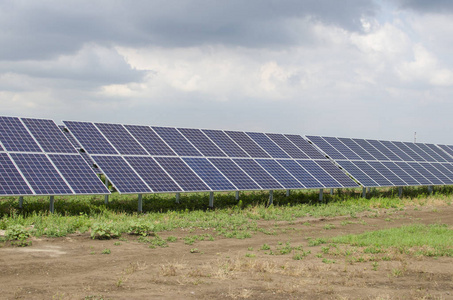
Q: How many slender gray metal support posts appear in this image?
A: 15